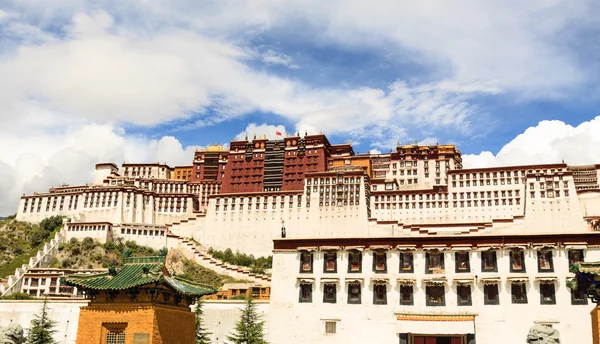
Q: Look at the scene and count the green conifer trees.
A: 3